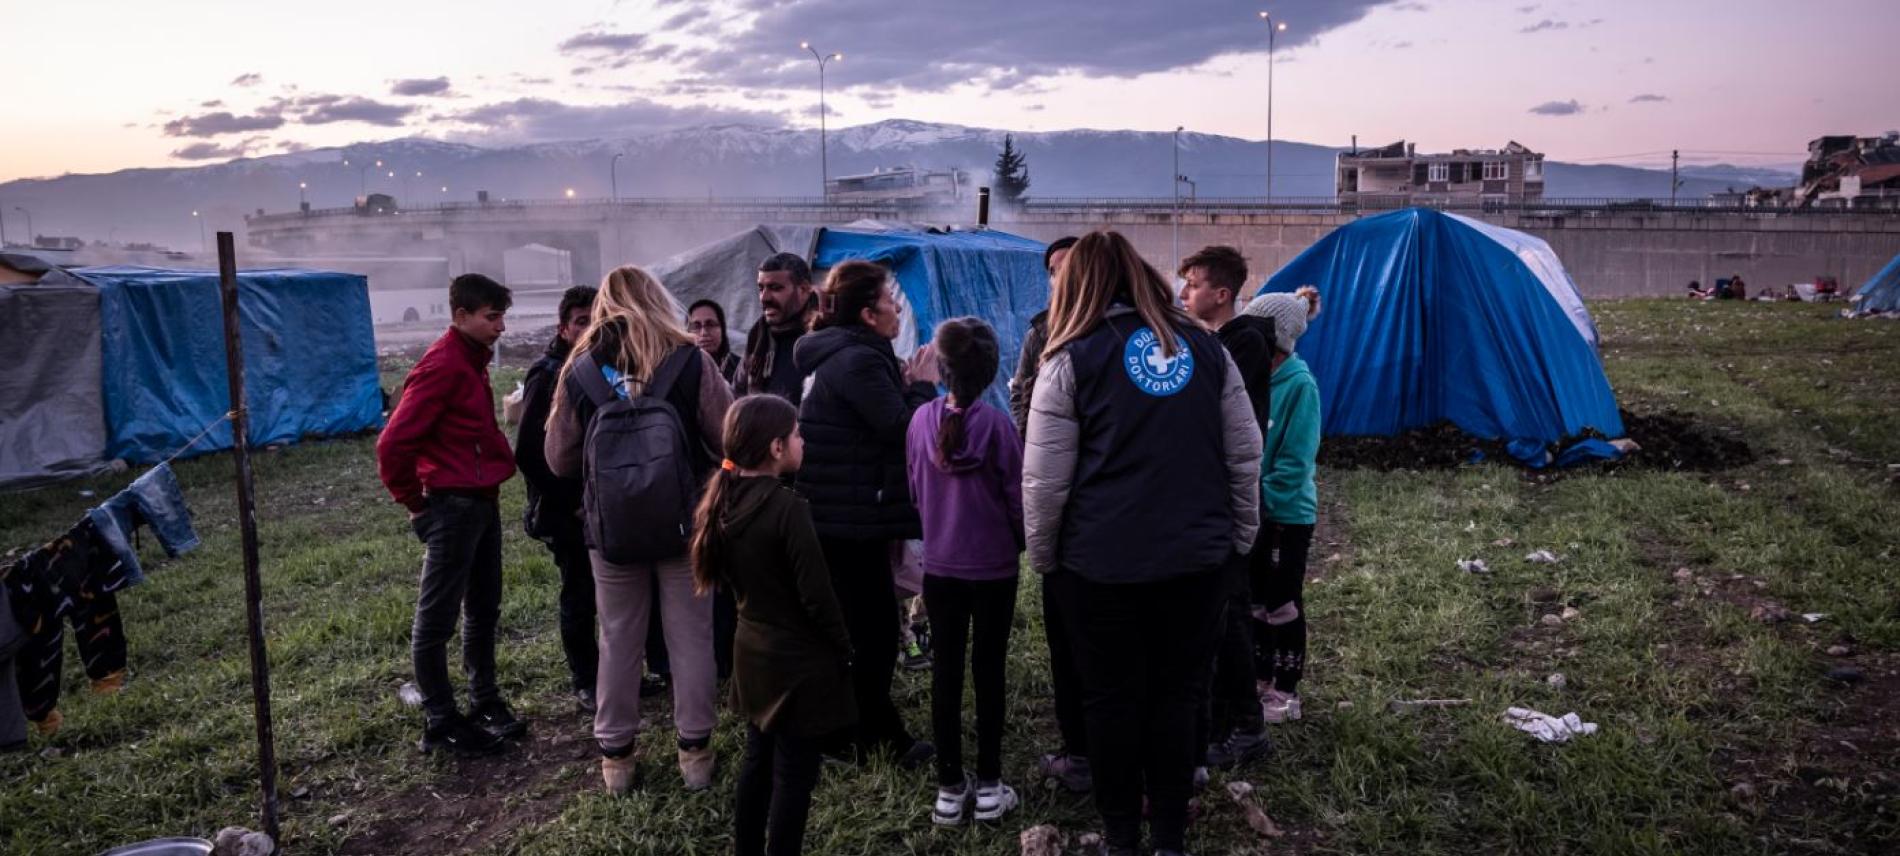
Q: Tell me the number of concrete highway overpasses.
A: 1